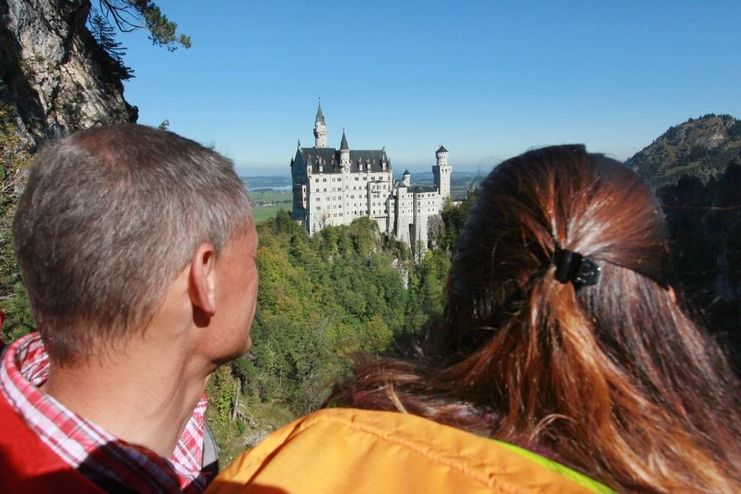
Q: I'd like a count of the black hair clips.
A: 1